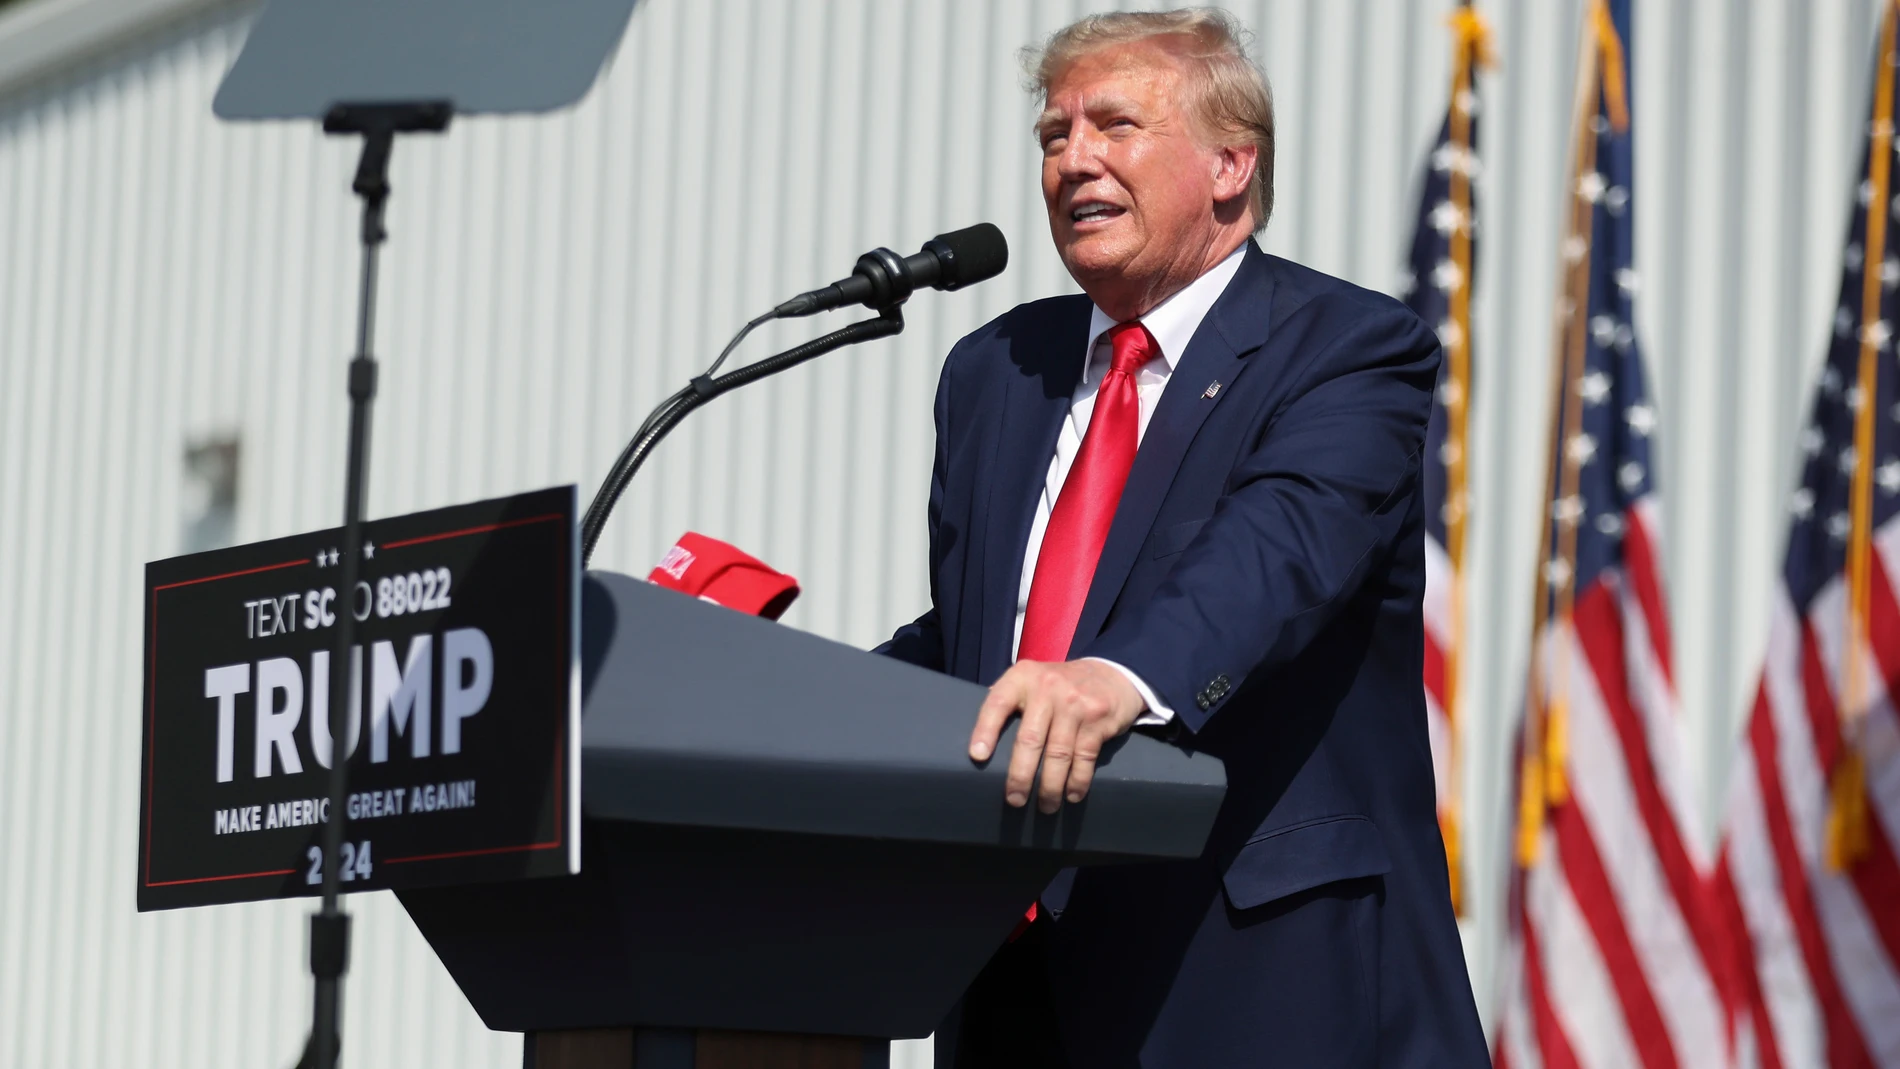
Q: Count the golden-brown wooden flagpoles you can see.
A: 3